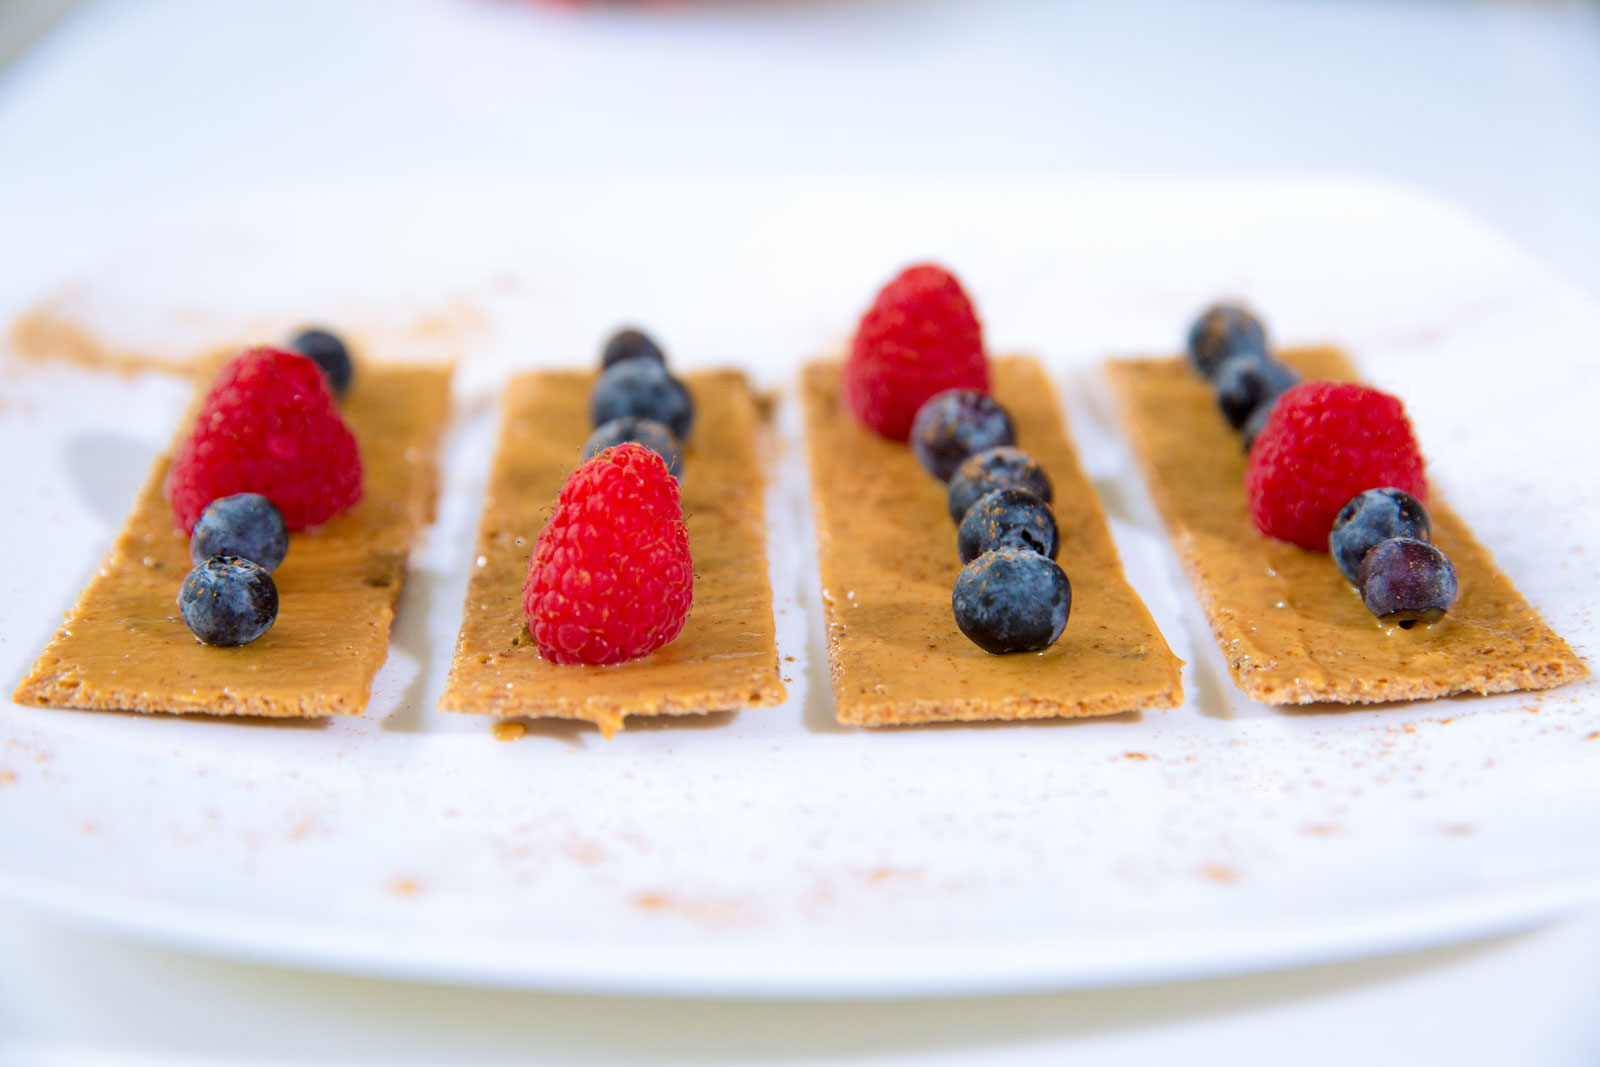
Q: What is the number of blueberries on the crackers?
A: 15